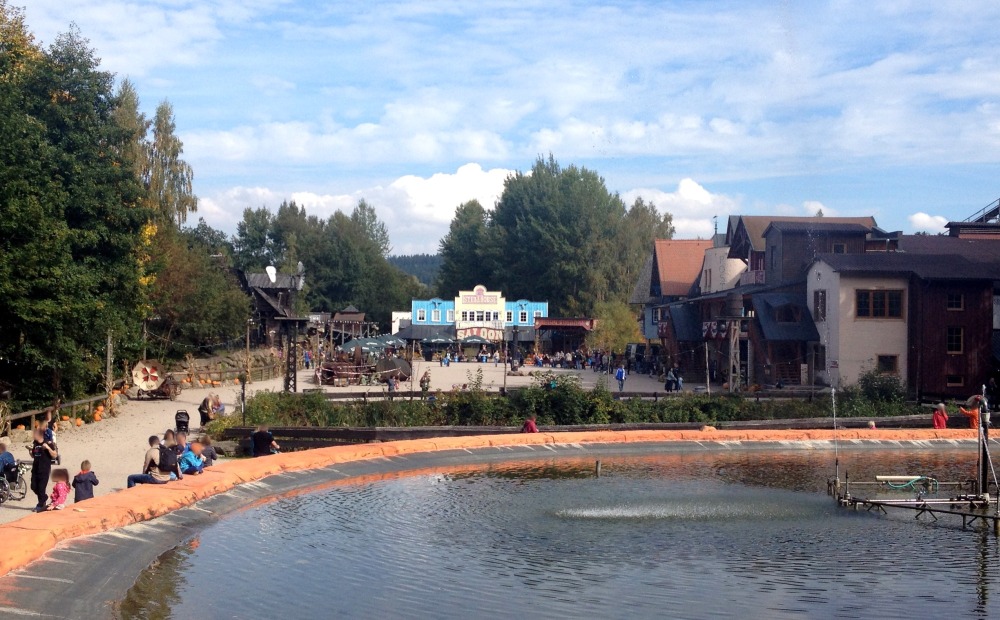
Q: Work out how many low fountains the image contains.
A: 1